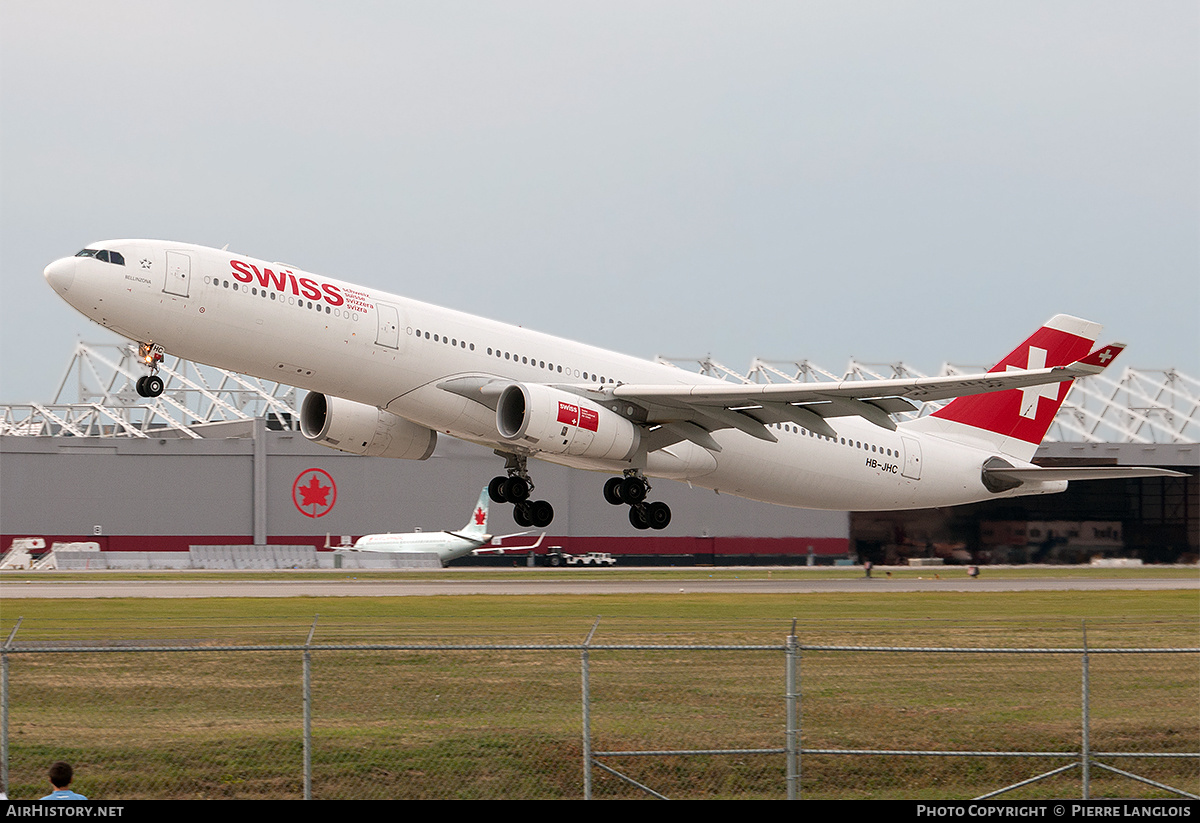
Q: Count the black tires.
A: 10